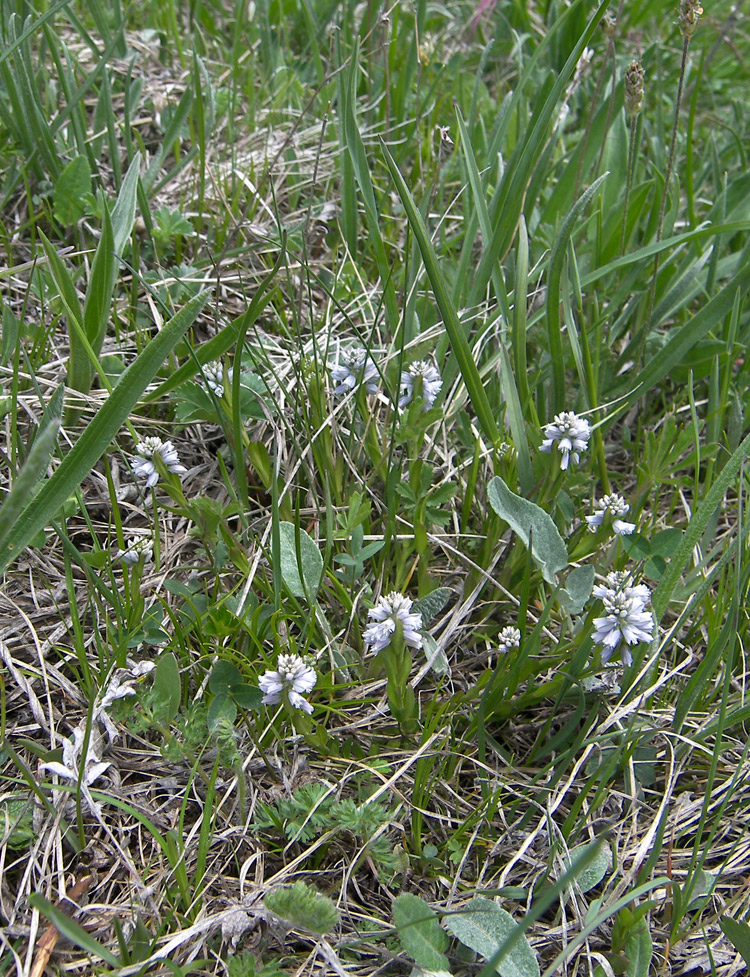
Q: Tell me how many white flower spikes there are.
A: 11